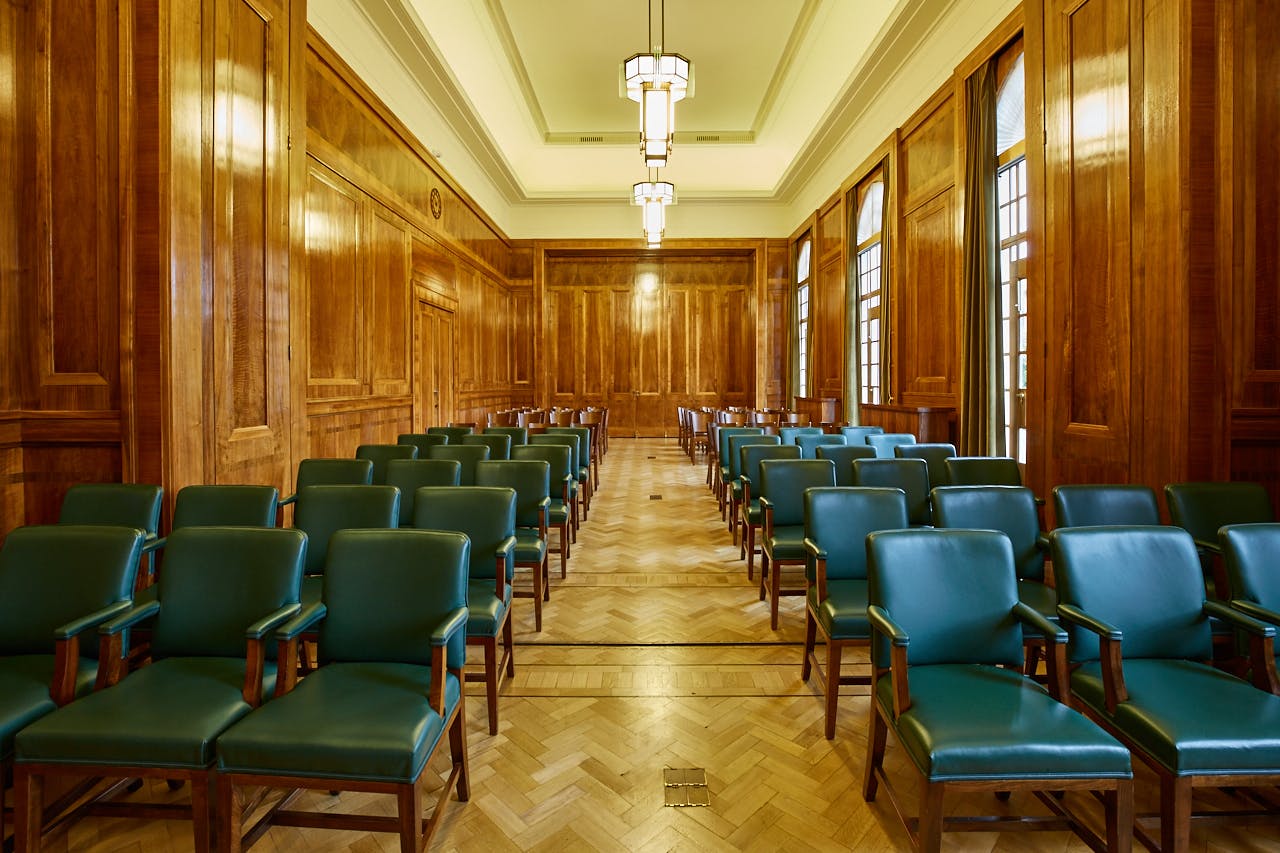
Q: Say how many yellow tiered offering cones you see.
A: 0